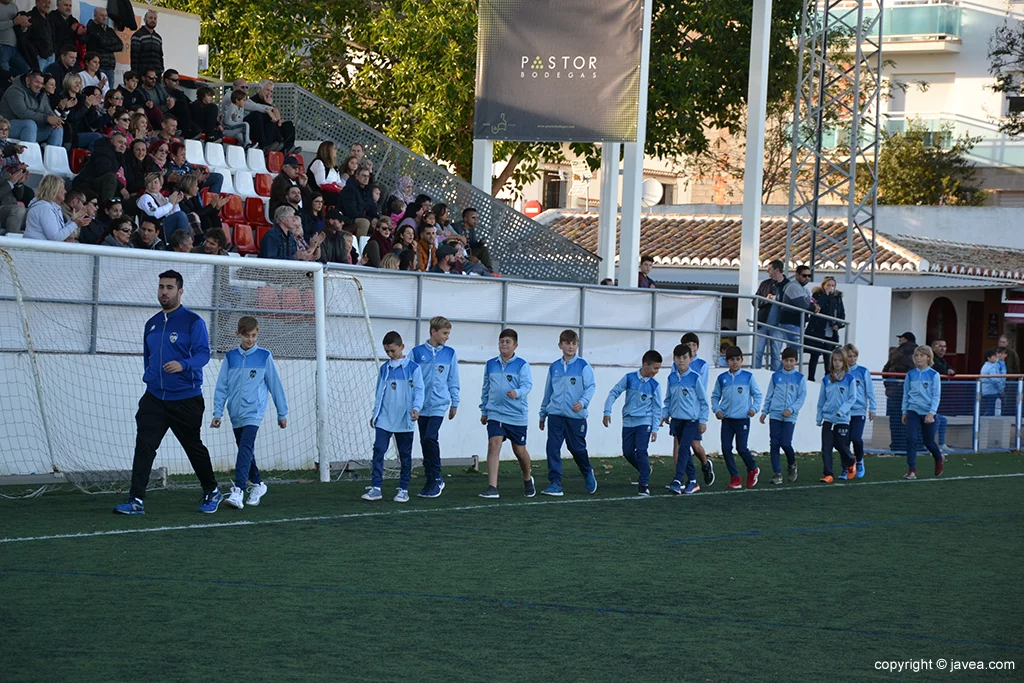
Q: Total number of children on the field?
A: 13